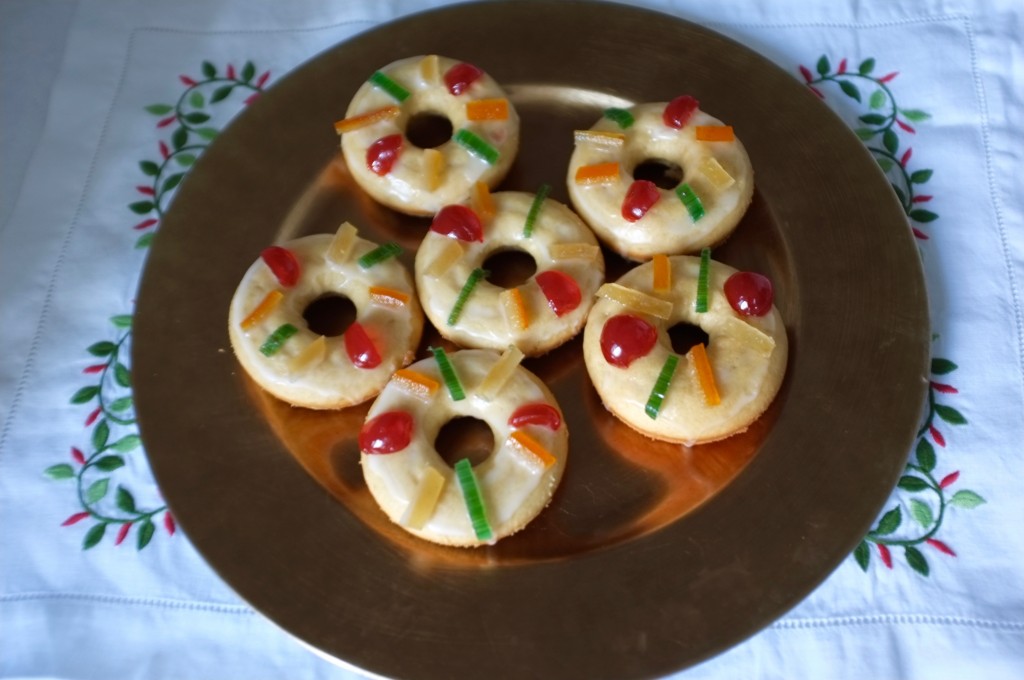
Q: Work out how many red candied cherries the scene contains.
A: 12